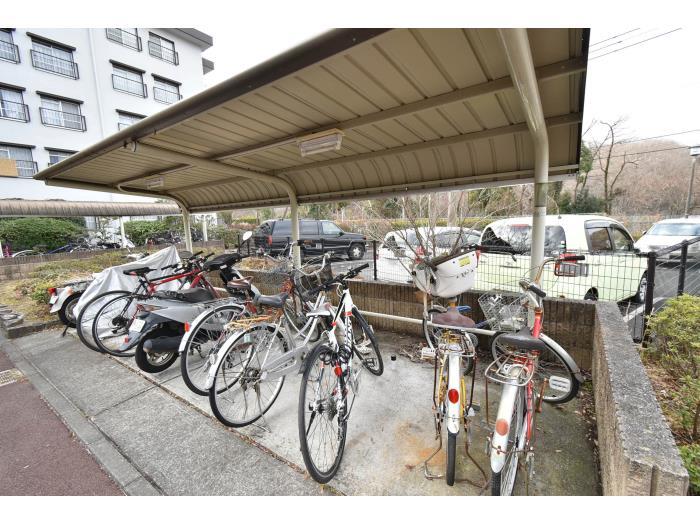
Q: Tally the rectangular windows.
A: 11